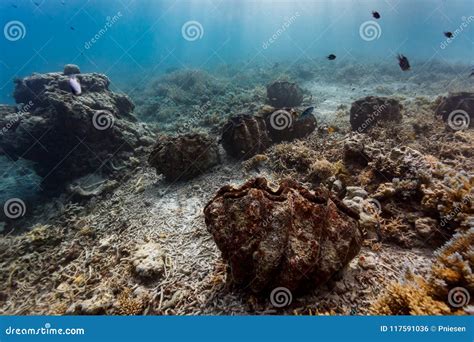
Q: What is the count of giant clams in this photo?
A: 7